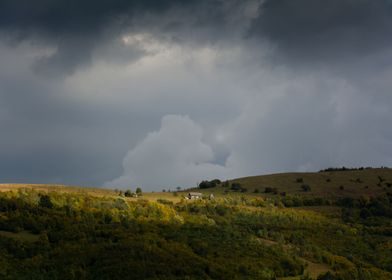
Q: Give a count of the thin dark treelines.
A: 1